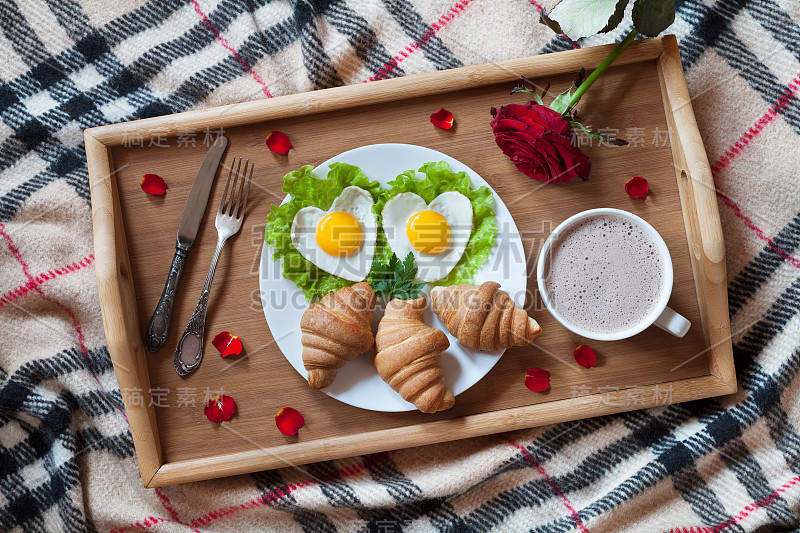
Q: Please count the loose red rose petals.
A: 9